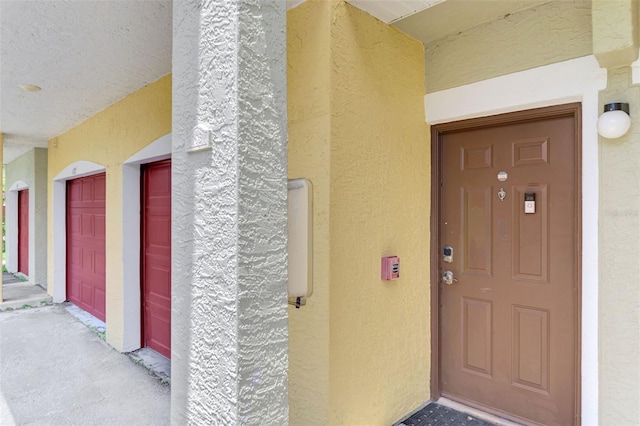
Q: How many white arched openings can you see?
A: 3